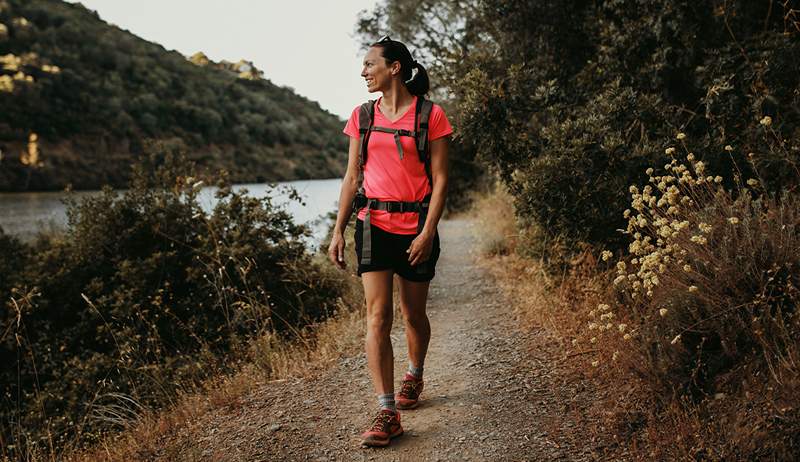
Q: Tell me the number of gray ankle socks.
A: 2